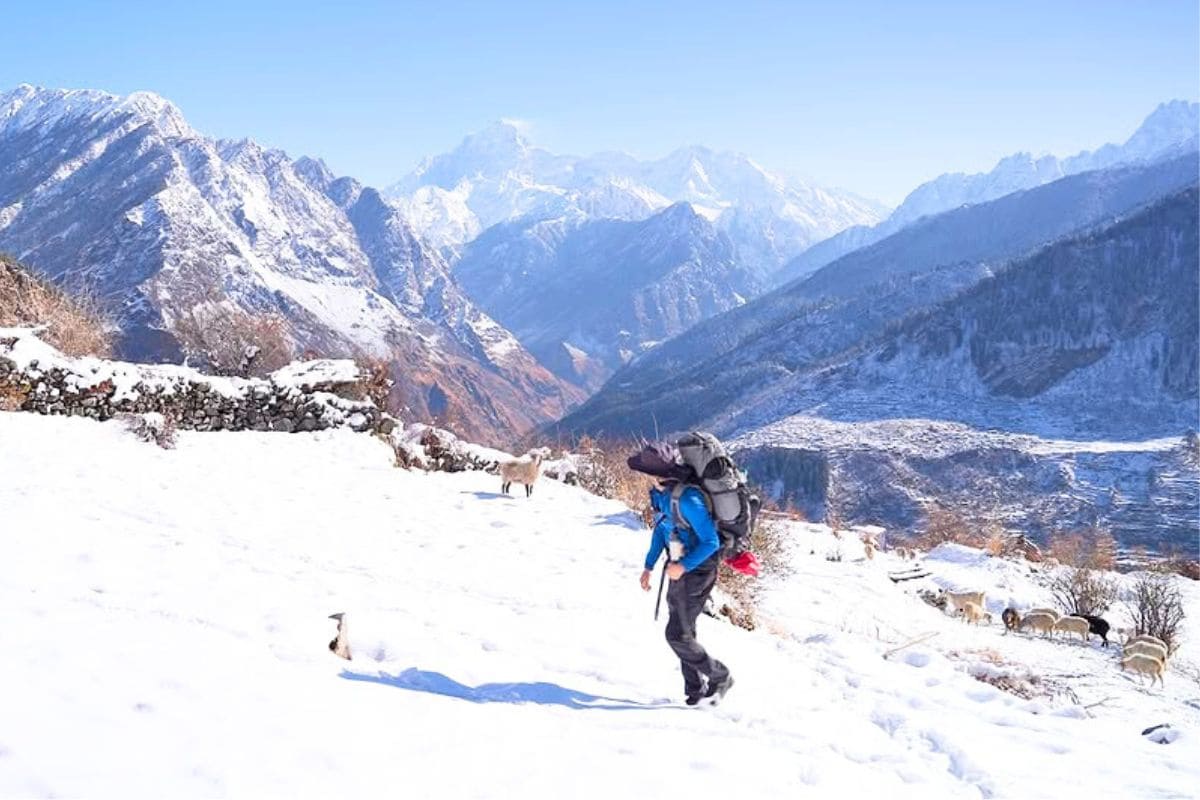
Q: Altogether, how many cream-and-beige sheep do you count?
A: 9